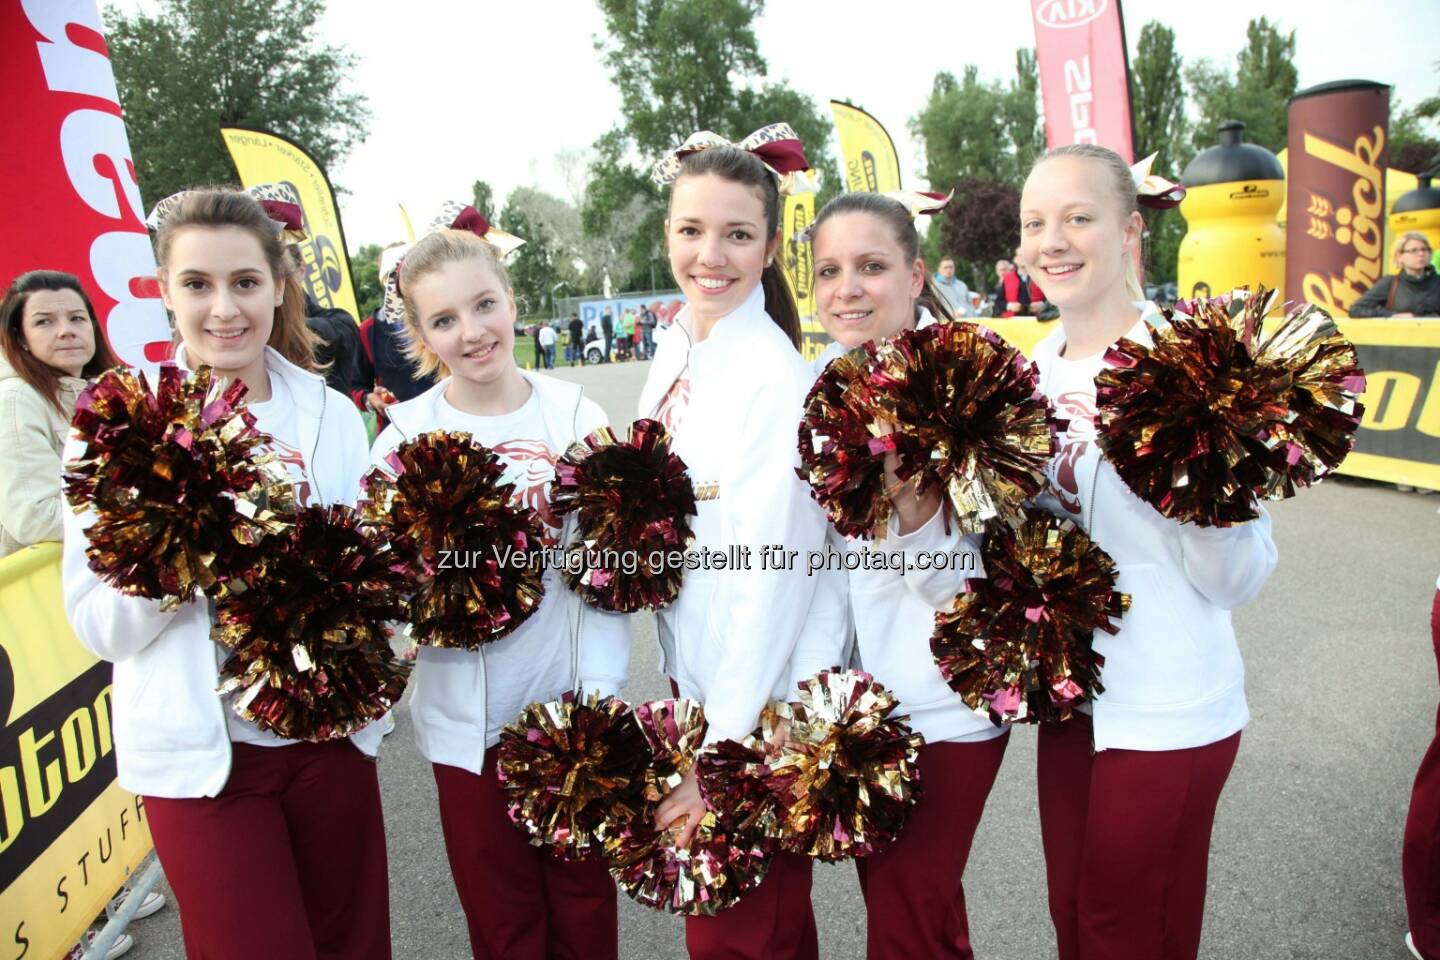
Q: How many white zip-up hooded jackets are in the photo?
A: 5